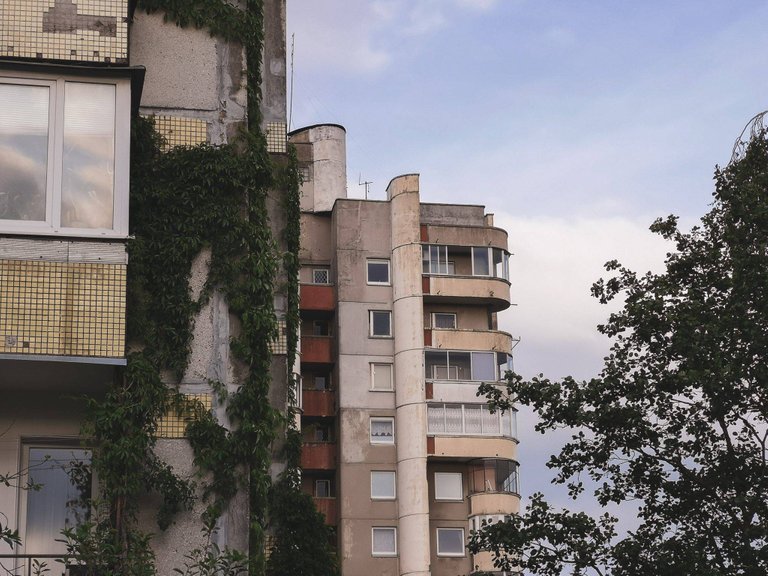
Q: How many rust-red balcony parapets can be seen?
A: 5